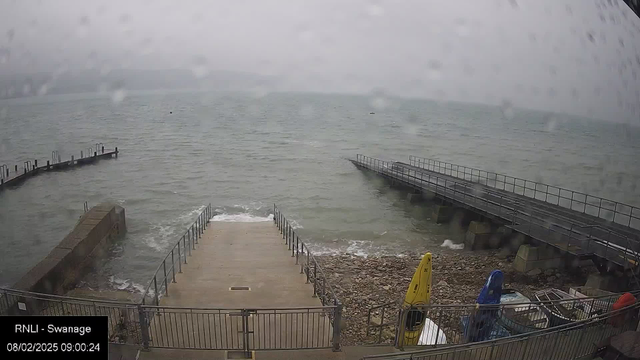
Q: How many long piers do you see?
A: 2